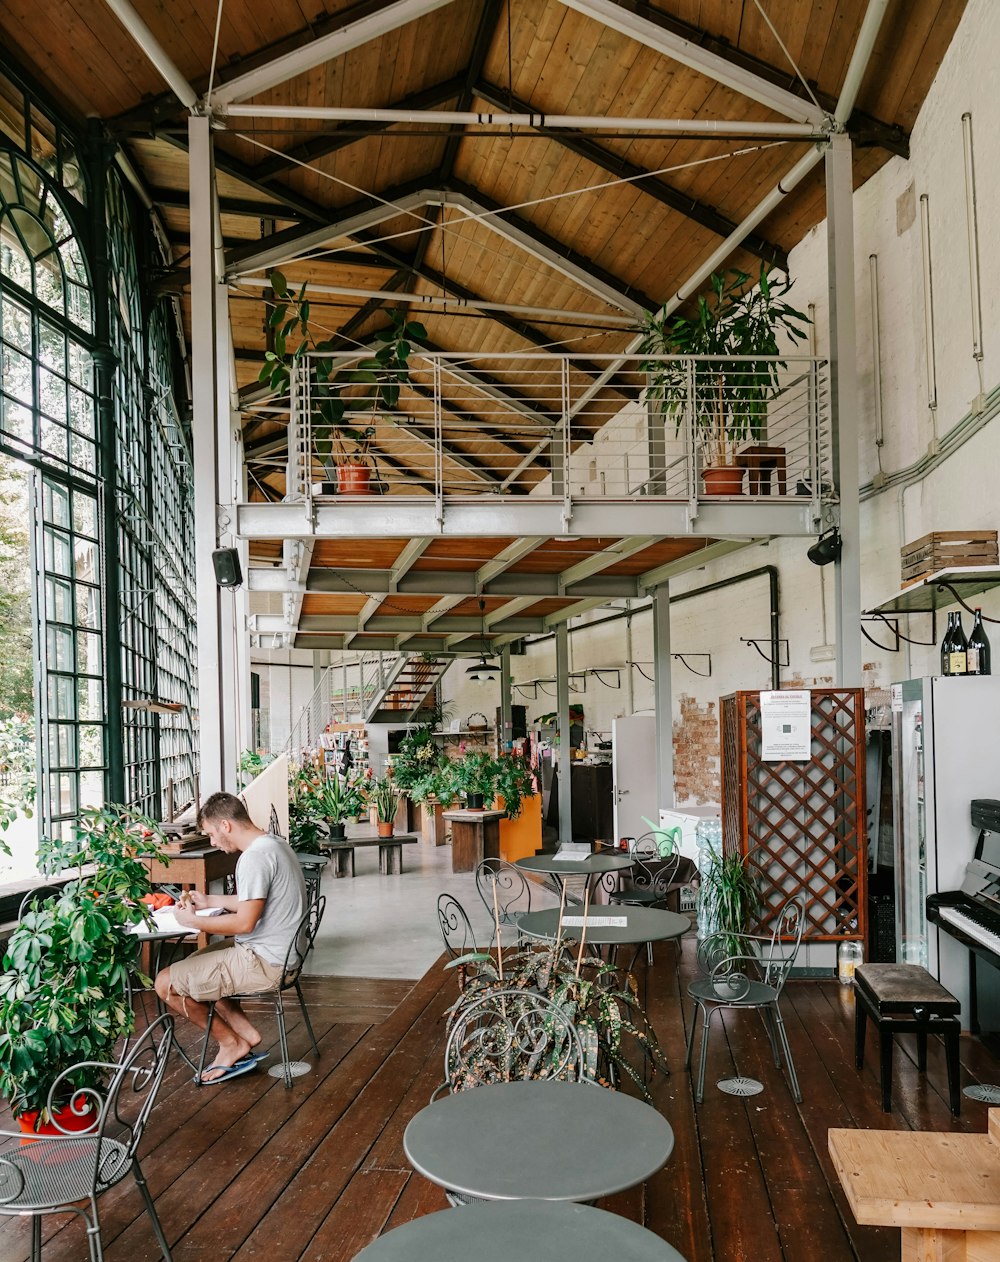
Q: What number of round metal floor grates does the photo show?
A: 3